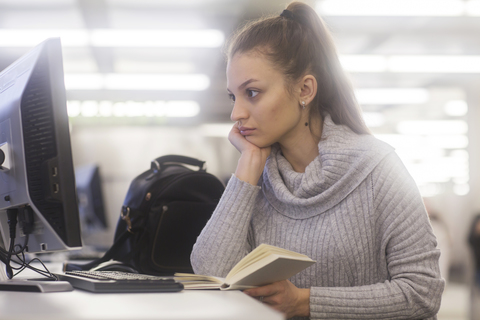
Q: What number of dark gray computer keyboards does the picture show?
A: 1